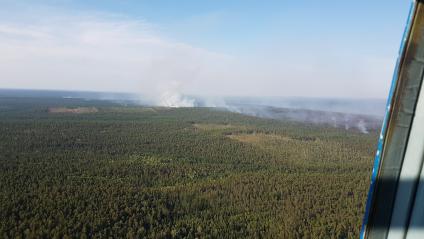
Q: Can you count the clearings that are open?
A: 3